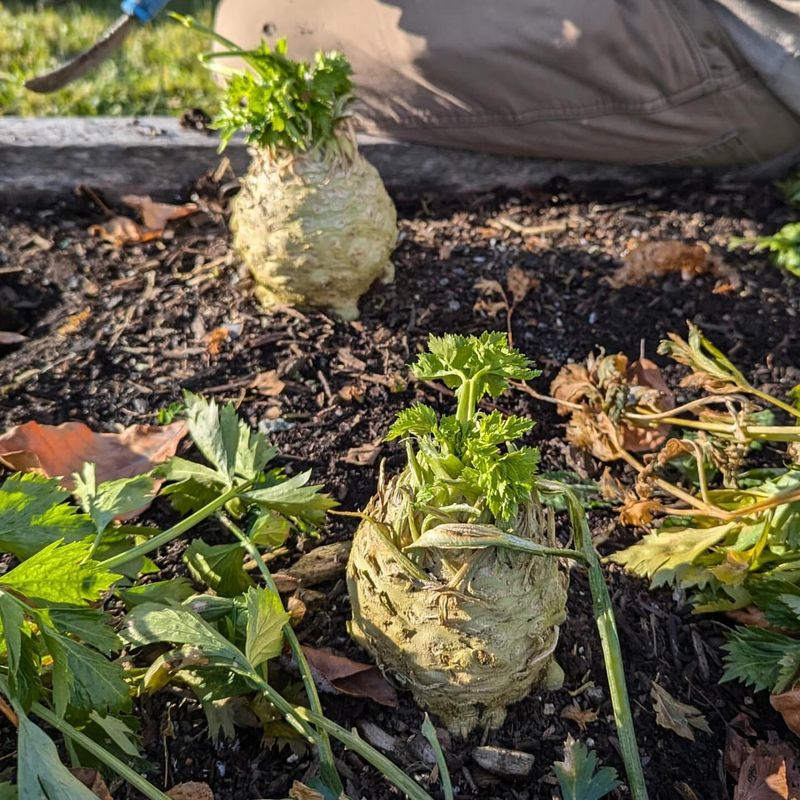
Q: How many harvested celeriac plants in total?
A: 2